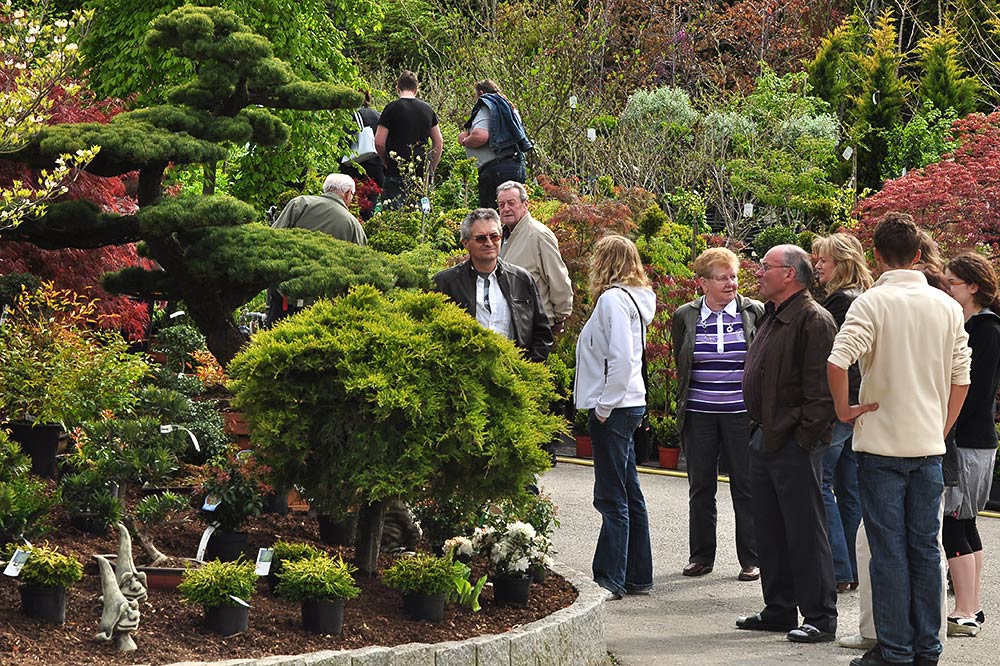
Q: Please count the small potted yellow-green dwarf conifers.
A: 5